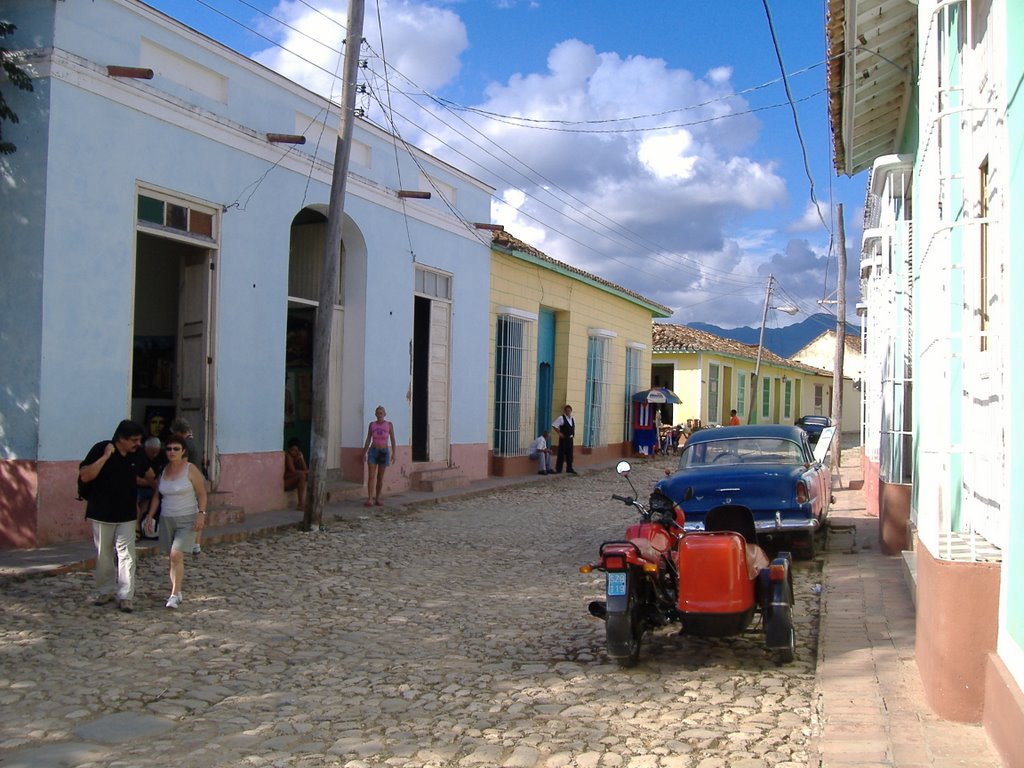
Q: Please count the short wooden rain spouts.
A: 4